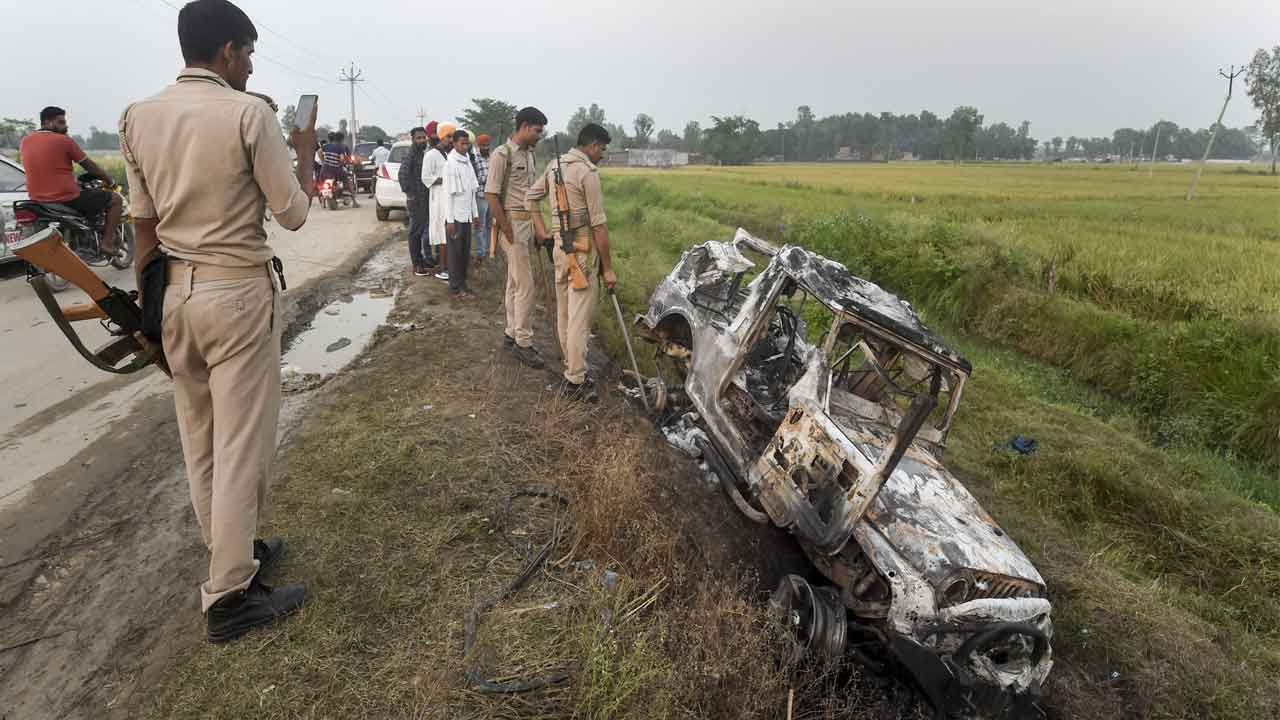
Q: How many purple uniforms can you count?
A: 0